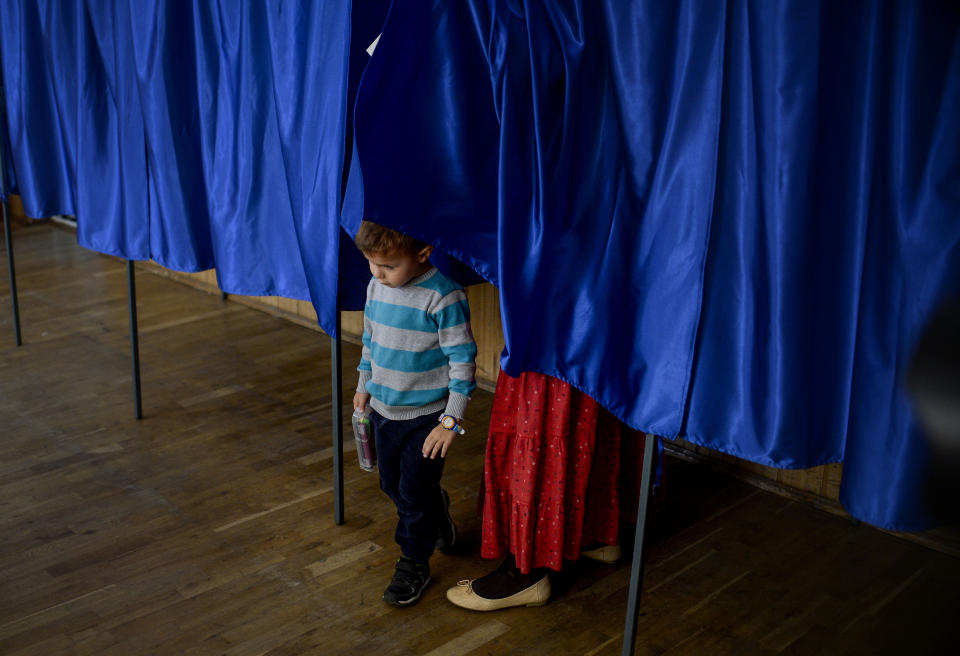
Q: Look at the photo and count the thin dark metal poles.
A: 4